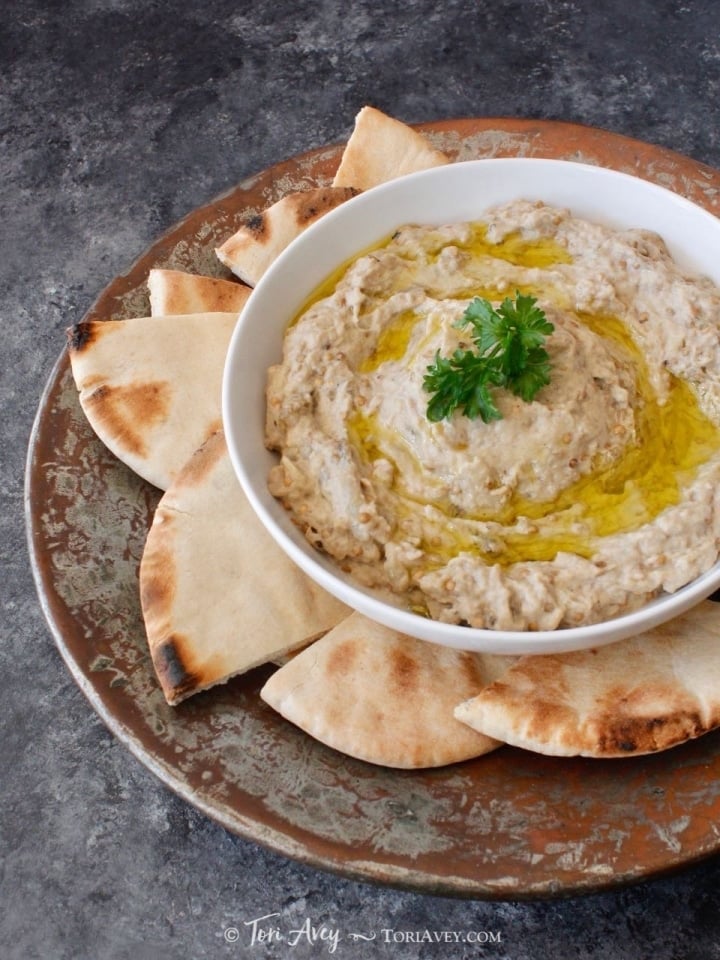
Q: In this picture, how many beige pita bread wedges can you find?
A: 7